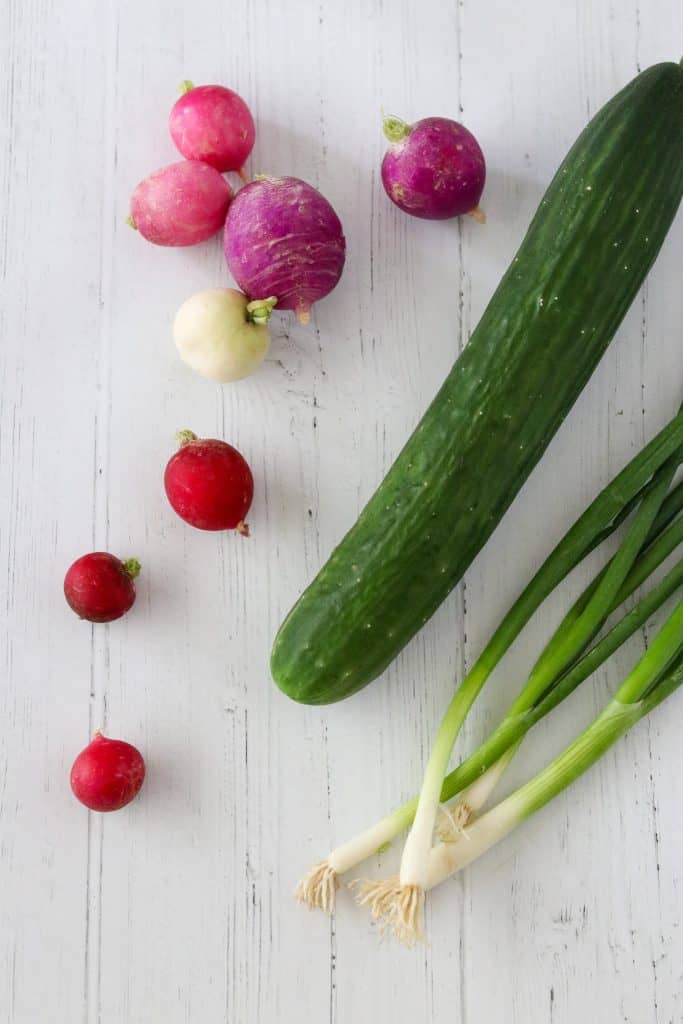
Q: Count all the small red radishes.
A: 3